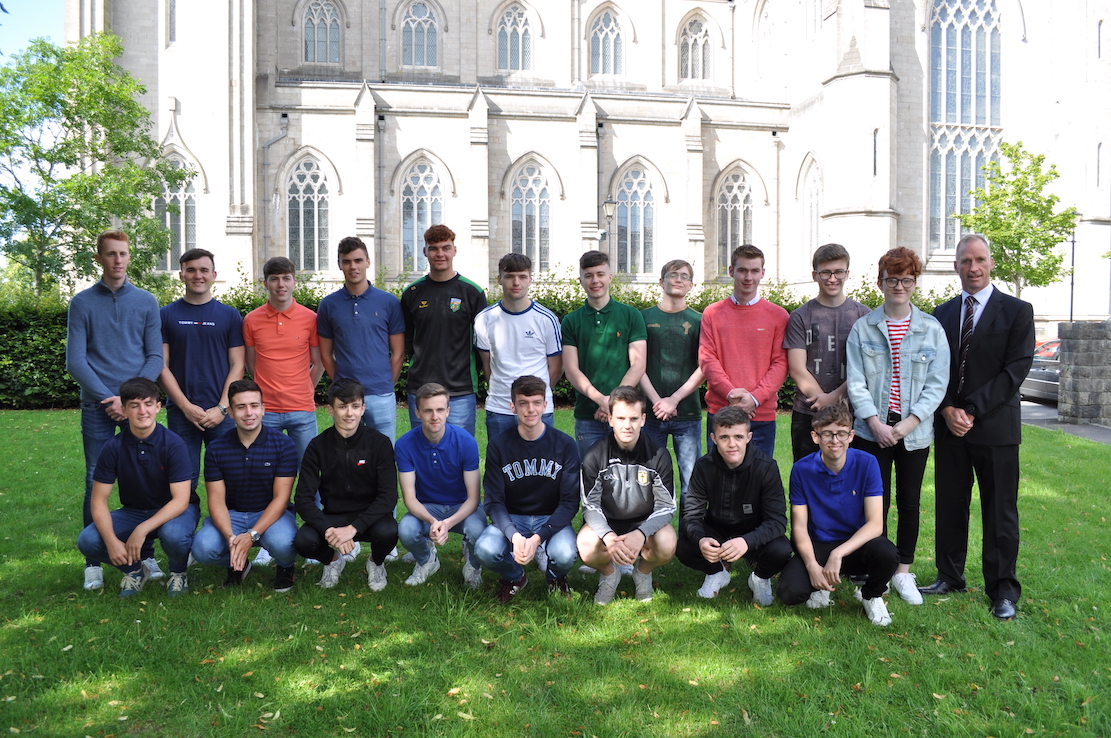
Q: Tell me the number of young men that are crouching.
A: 8